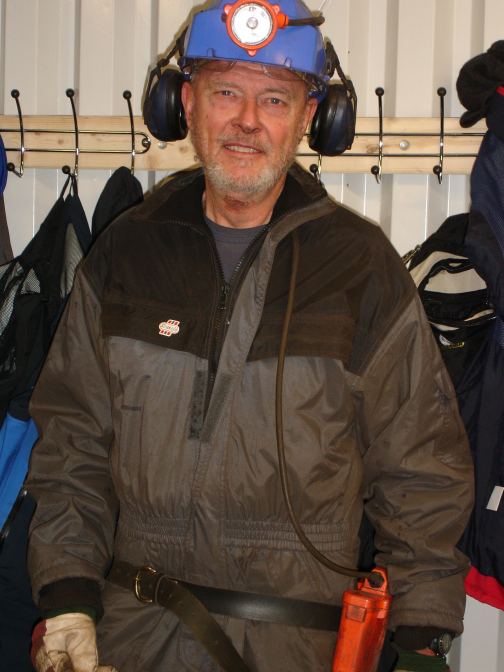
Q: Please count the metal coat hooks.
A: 6